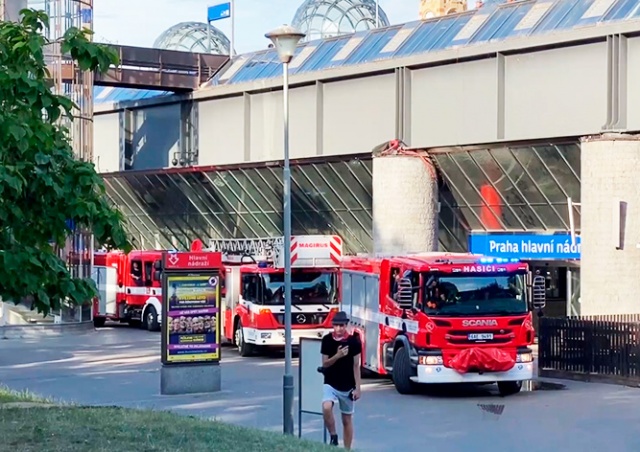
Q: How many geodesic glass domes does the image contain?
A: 2